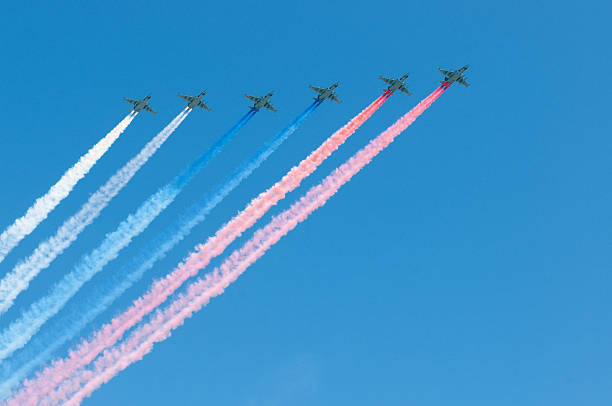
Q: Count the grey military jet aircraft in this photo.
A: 6